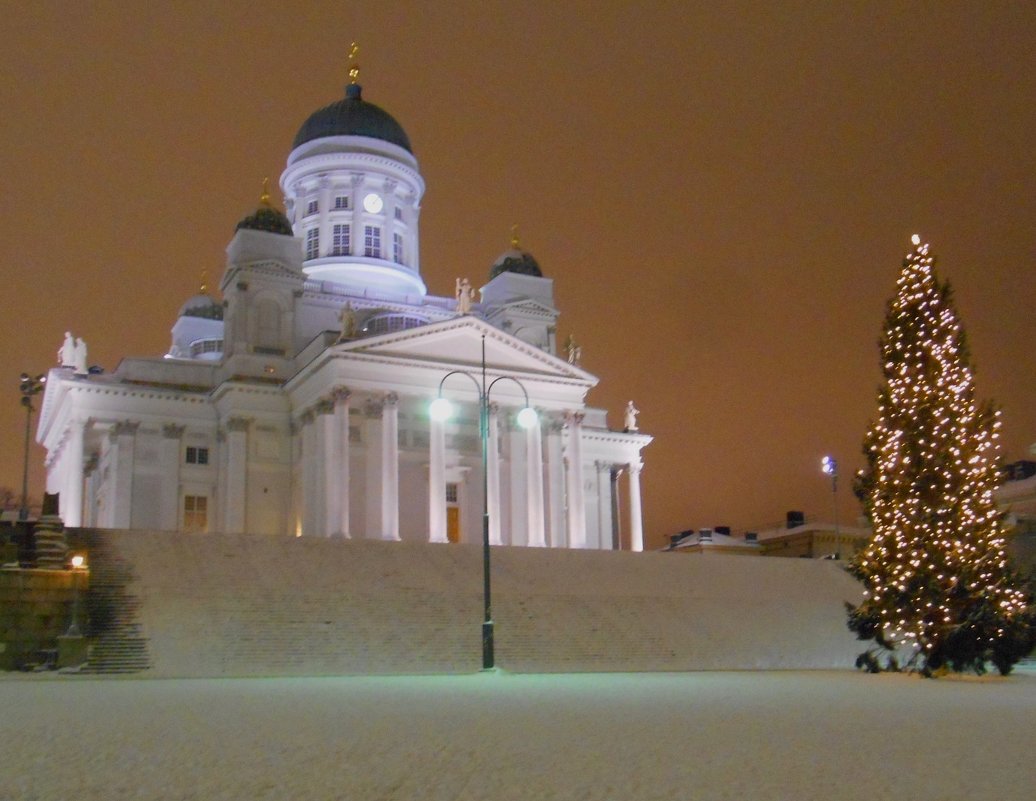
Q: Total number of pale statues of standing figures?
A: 6